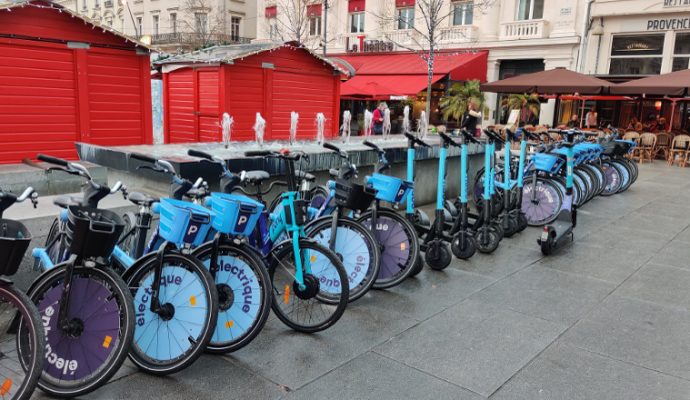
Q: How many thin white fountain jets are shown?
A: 9